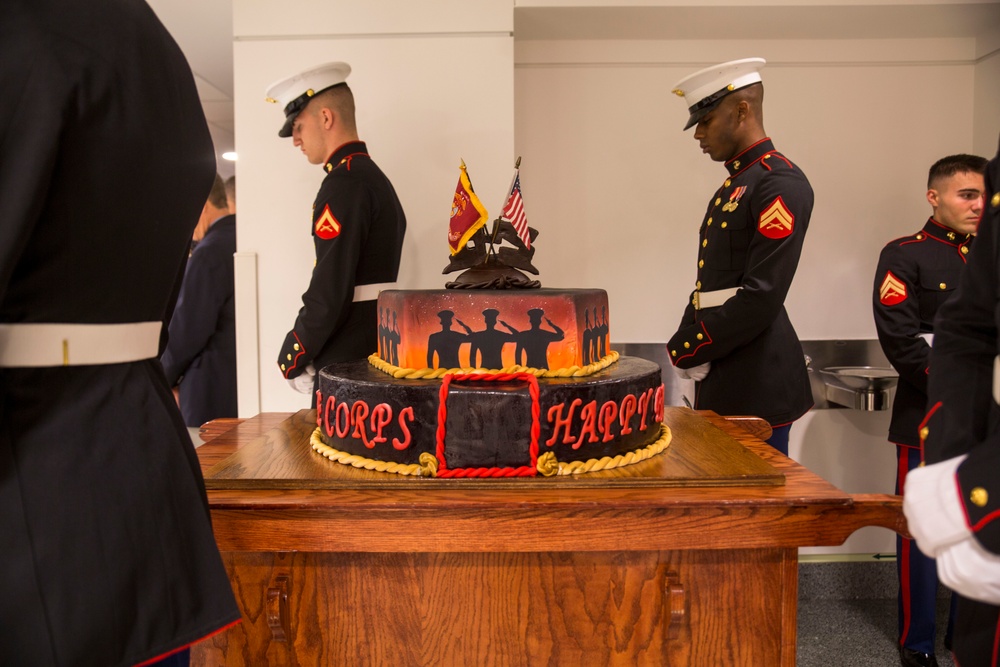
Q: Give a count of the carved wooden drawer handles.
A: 2